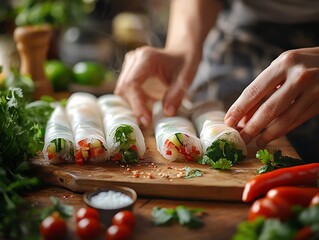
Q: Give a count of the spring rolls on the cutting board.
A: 5